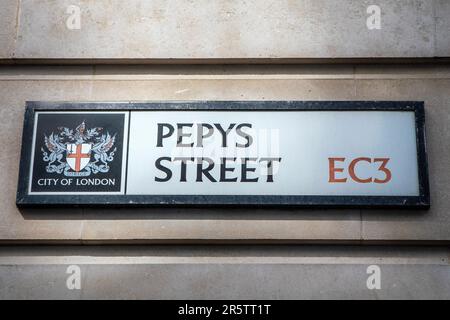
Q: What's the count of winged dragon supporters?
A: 2